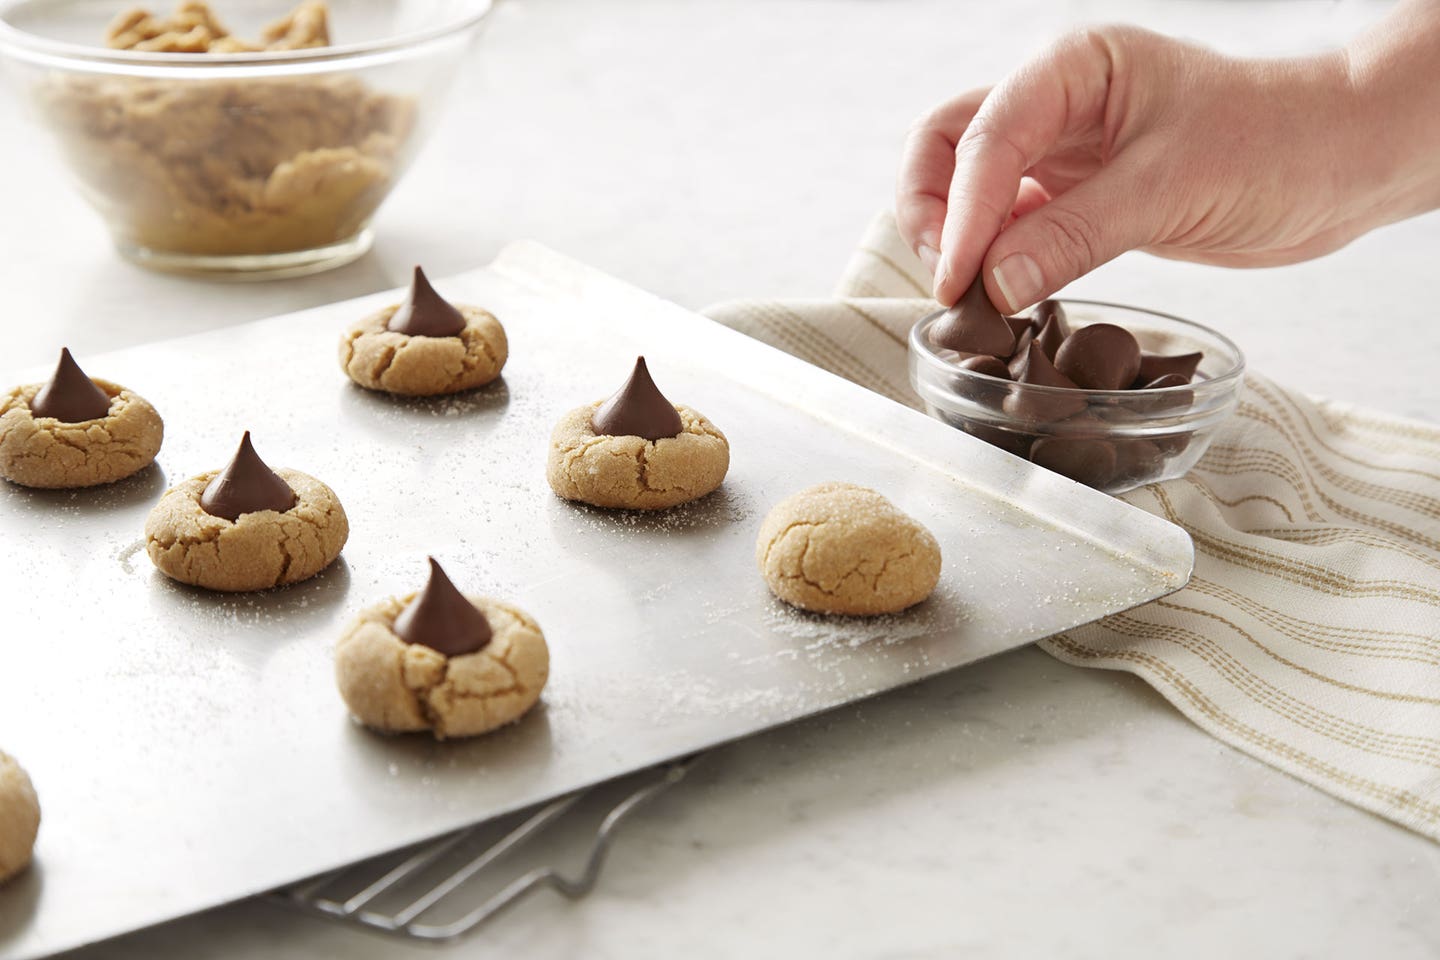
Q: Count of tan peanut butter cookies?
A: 7